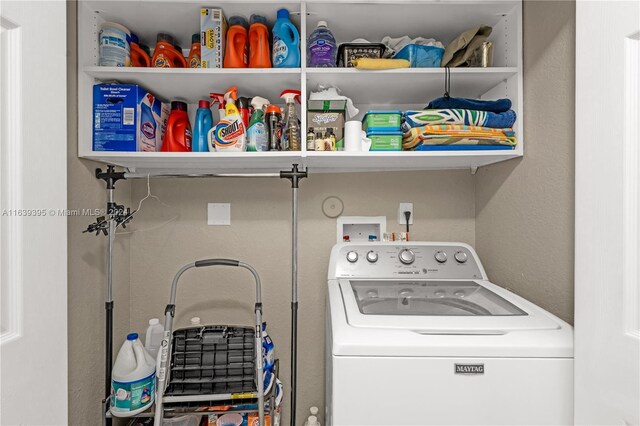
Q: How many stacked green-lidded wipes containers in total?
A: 2